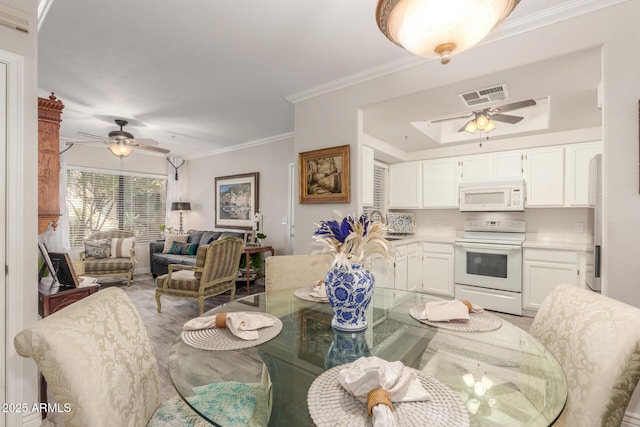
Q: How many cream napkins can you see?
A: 4